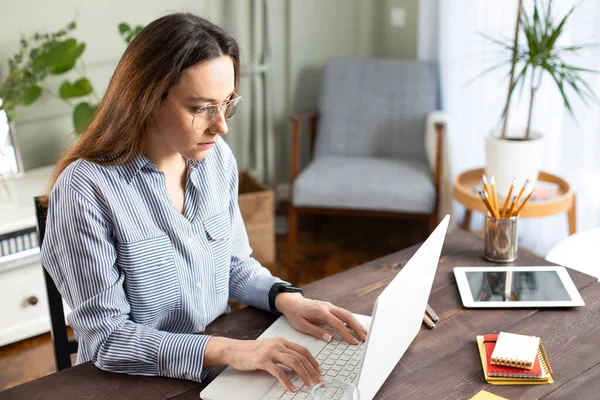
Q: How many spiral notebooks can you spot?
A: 3